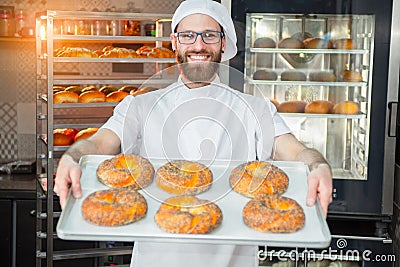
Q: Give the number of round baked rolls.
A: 6